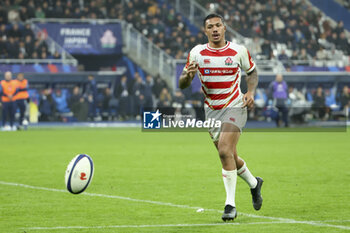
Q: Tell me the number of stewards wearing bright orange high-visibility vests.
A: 2